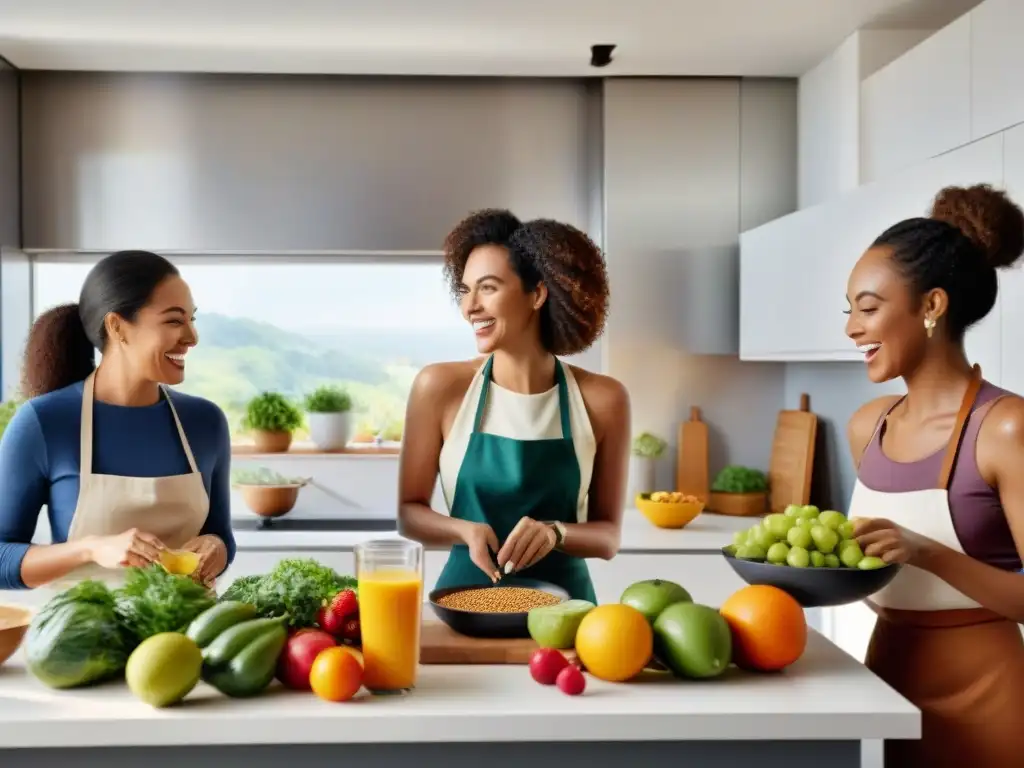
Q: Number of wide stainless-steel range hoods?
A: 1